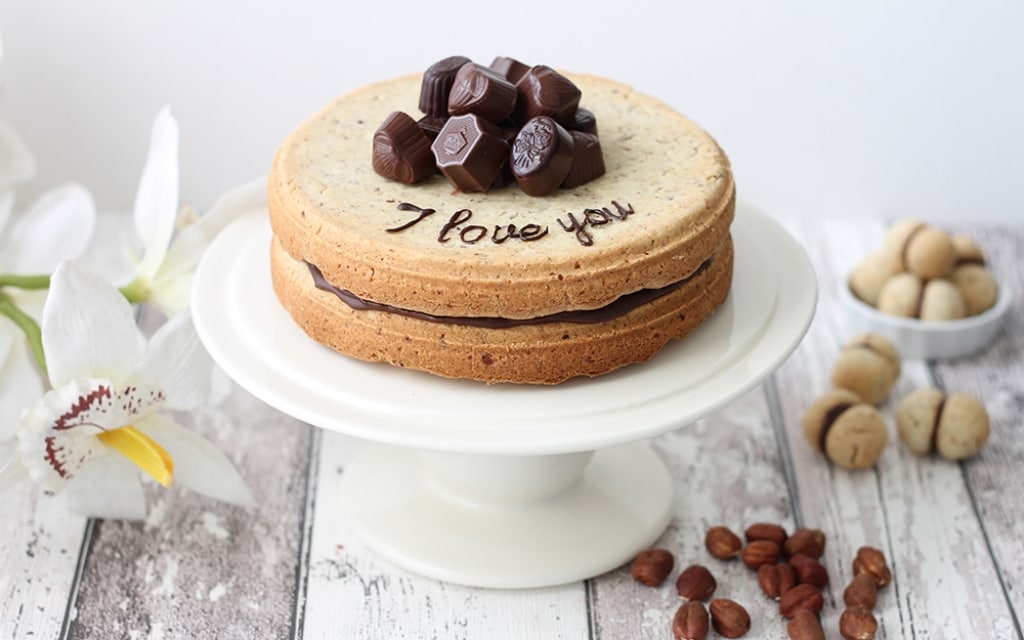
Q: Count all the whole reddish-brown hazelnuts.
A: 15